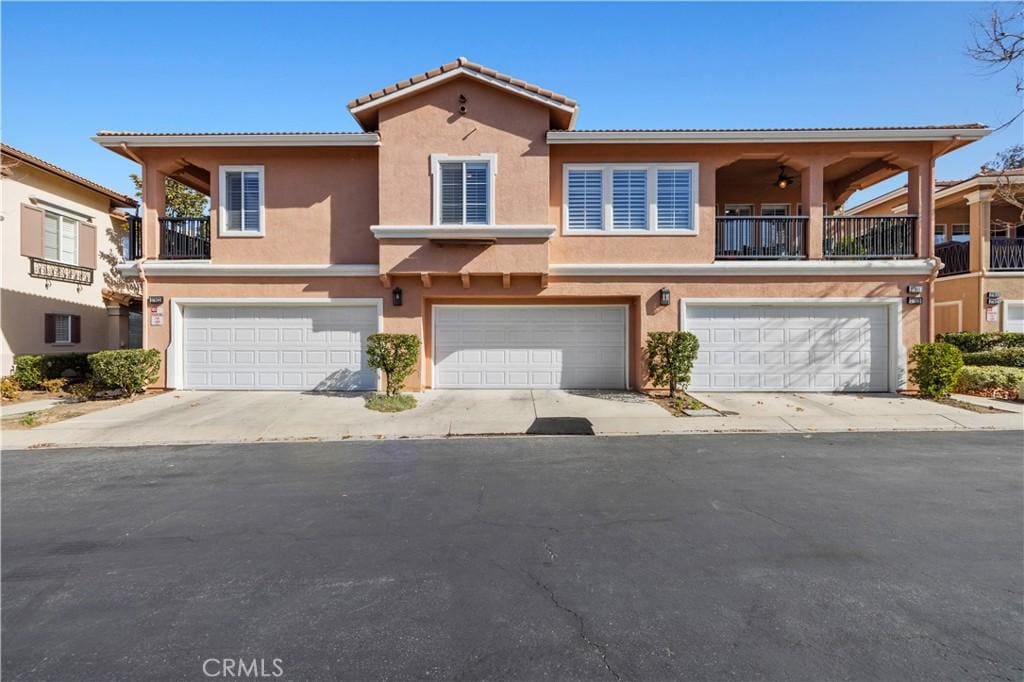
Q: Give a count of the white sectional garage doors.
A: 3